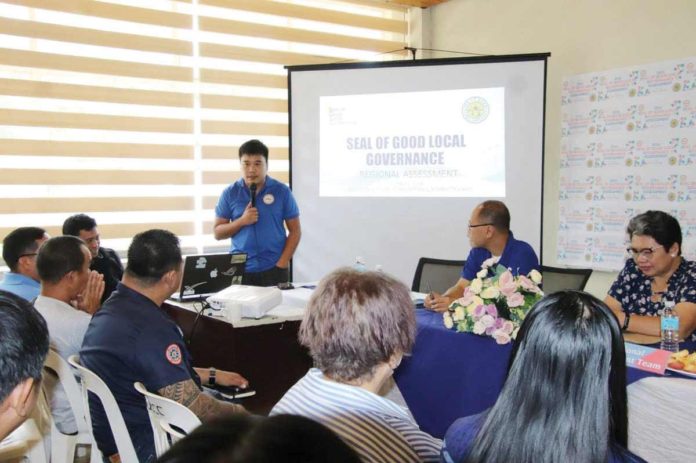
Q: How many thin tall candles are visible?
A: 0